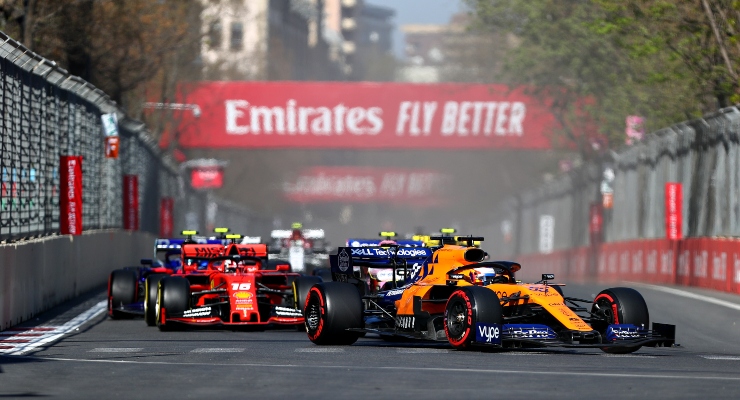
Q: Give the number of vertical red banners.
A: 5